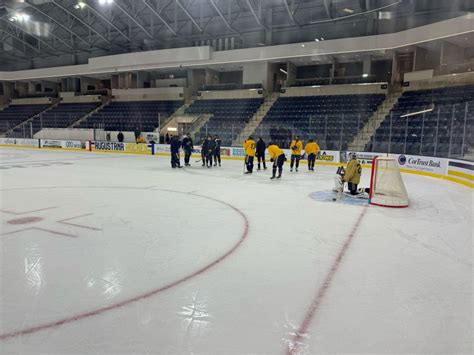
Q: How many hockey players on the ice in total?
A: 11